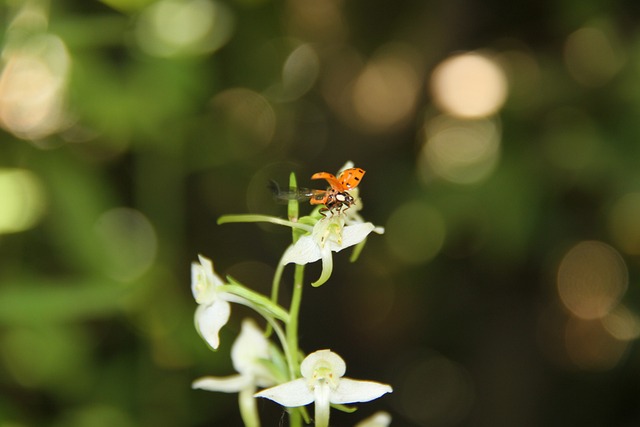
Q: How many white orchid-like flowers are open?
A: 4